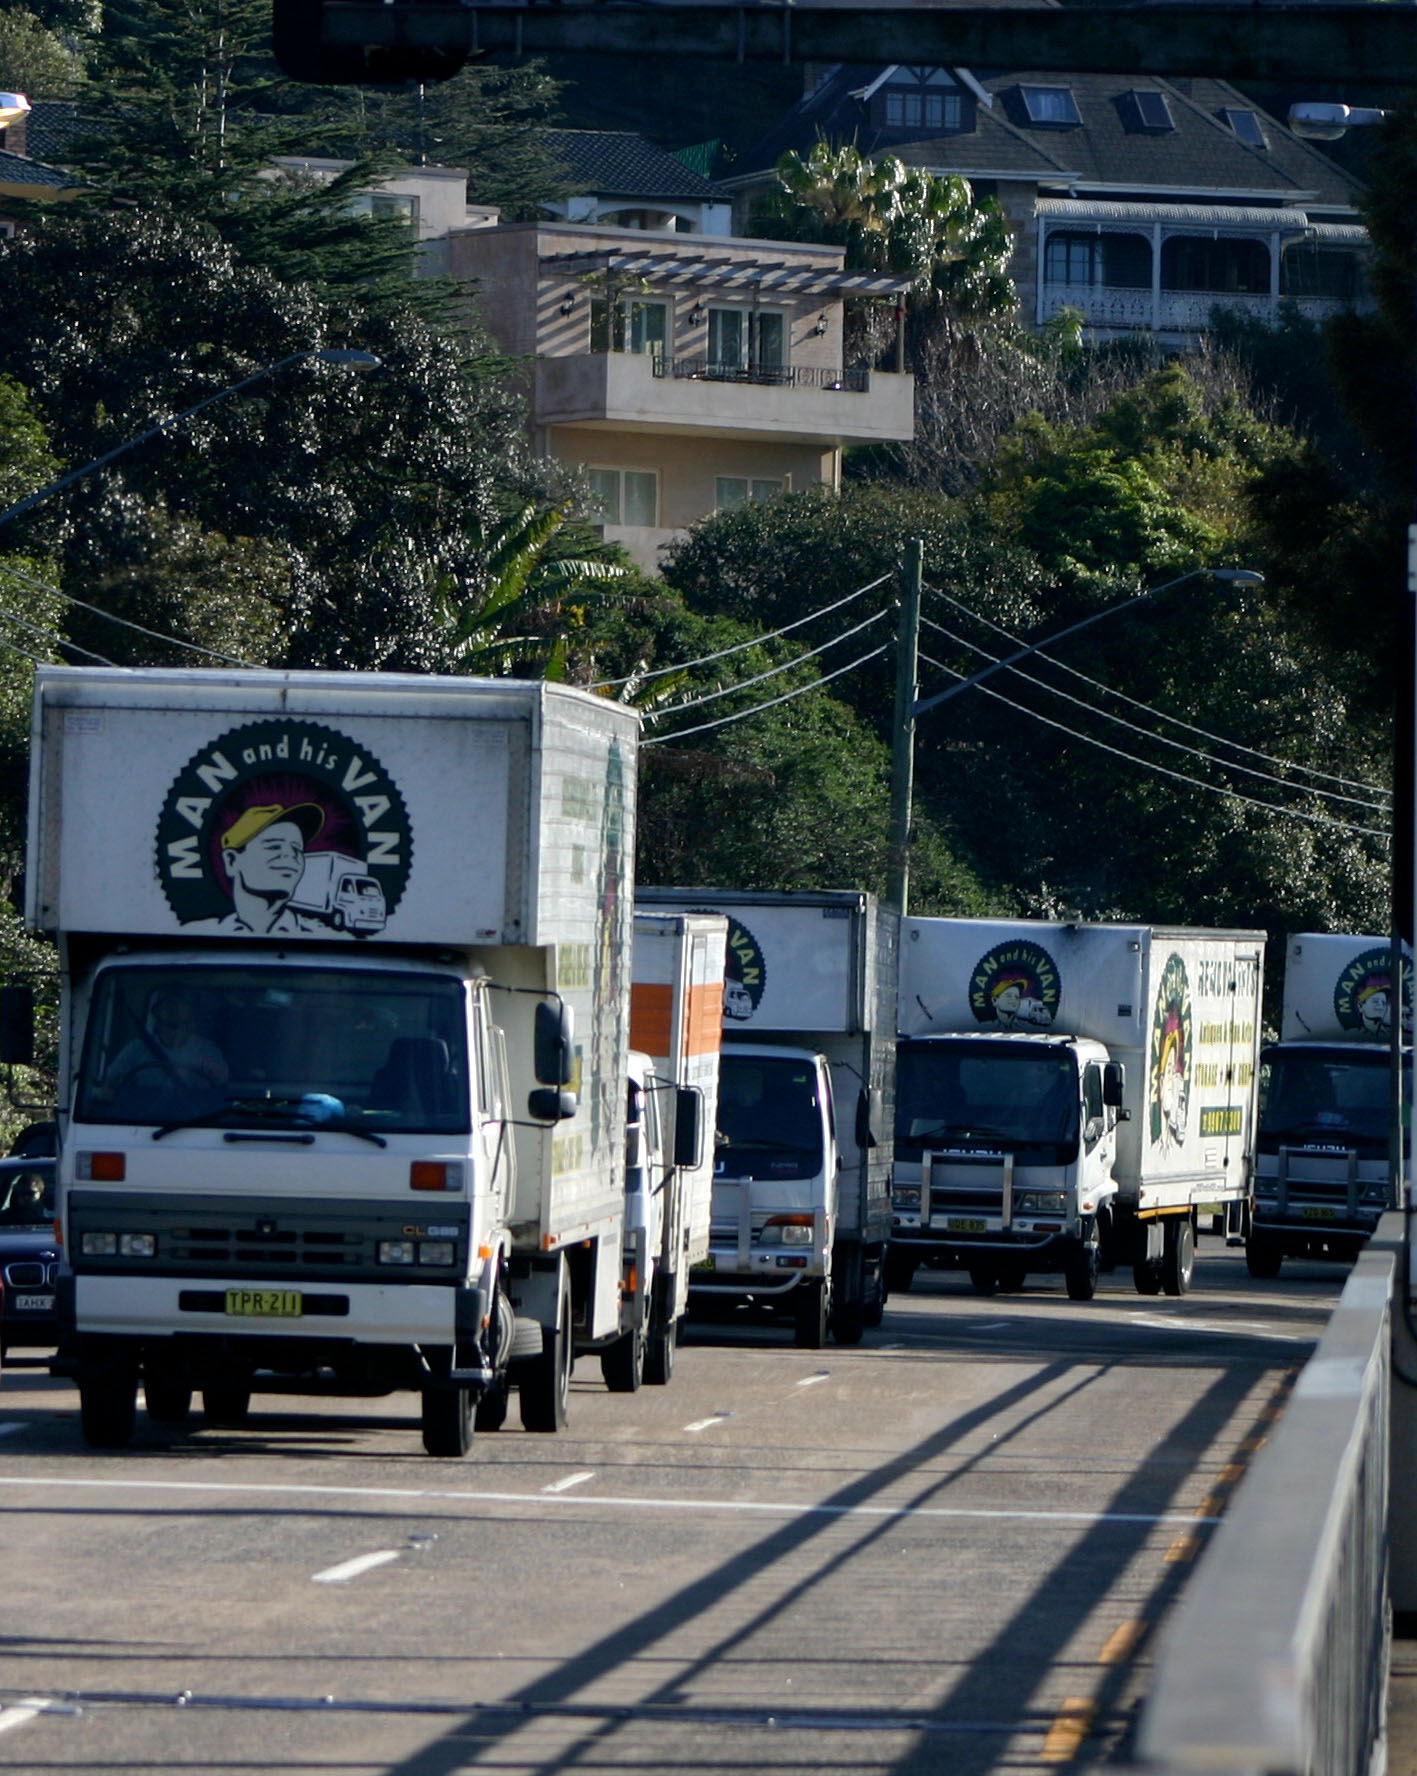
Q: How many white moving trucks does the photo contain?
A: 5